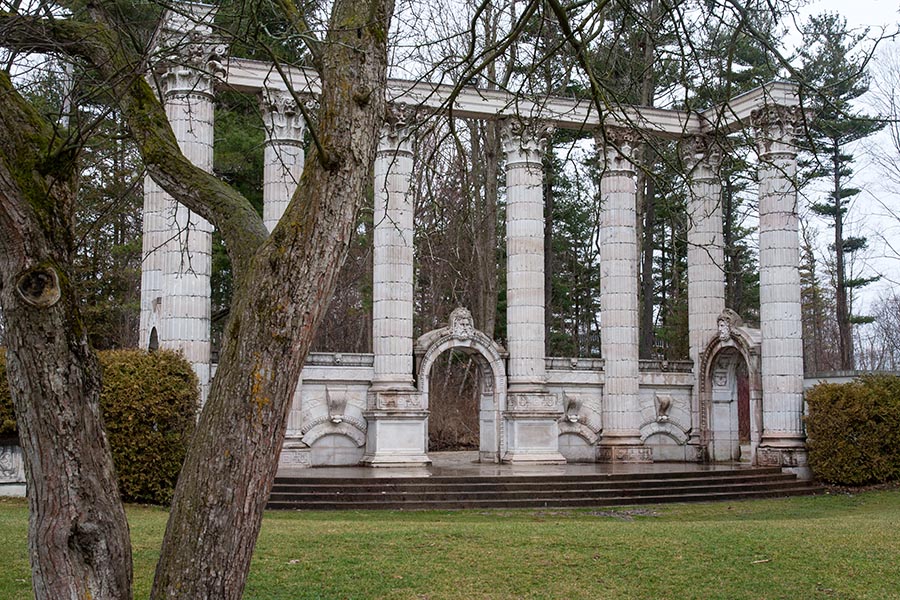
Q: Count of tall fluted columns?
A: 8